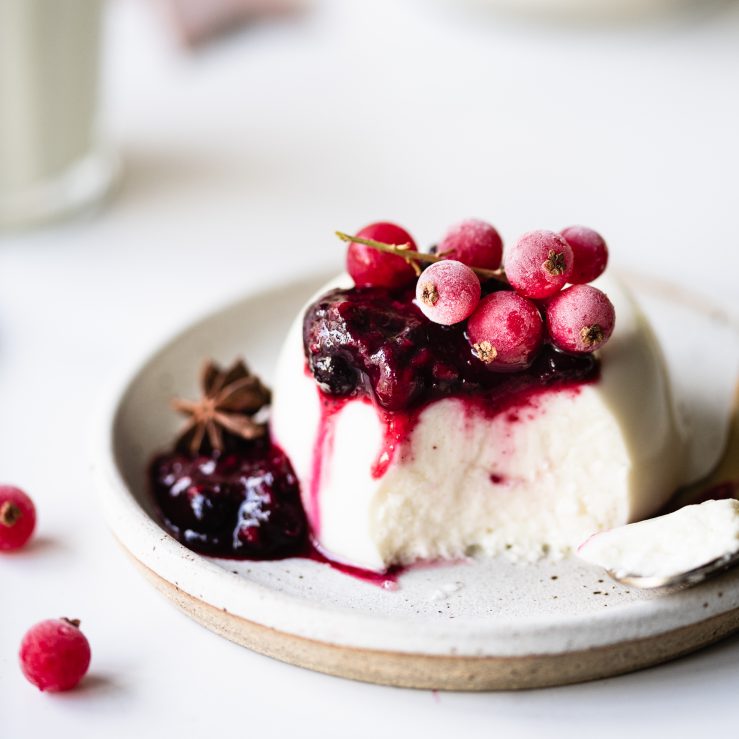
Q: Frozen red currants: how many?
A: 9